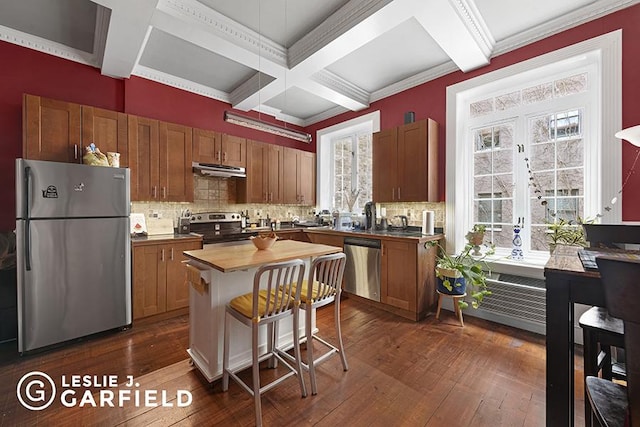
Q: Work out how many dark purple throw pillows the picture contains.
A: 0